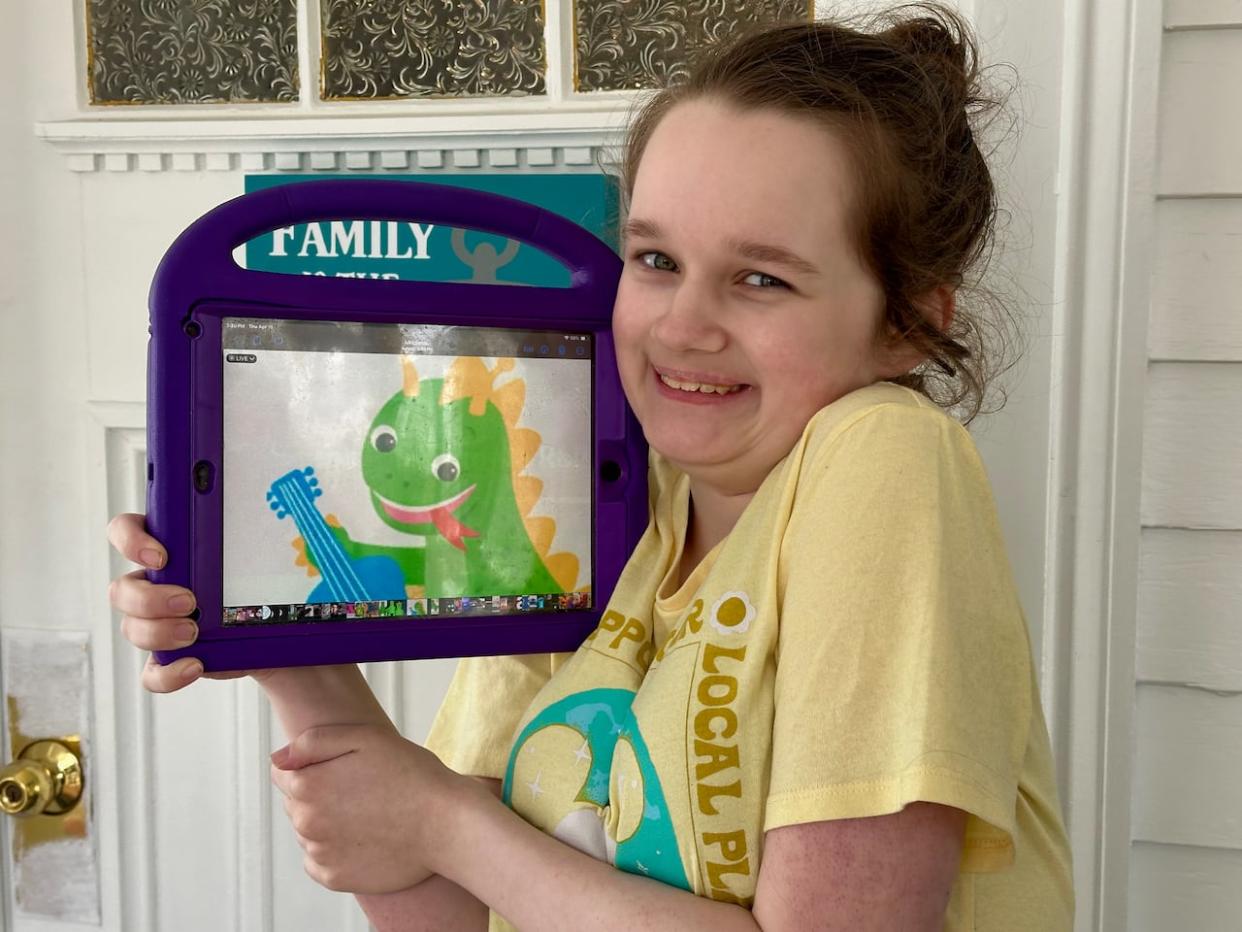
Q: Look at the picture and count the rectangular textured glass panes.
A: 3